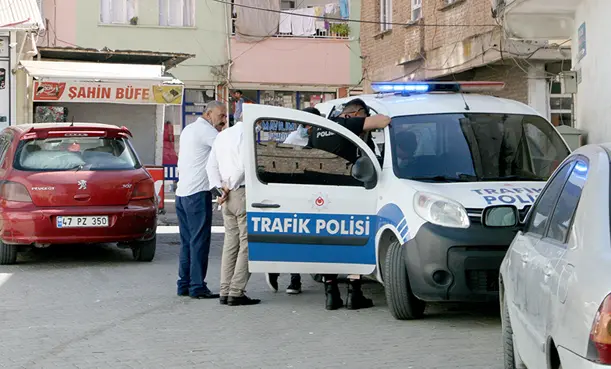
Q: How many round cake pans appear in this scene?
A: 0